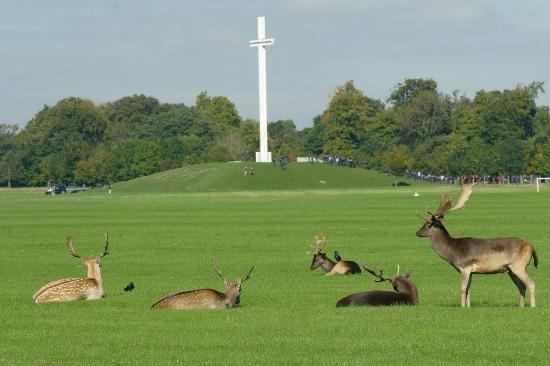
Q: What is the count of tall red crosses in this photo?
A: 0